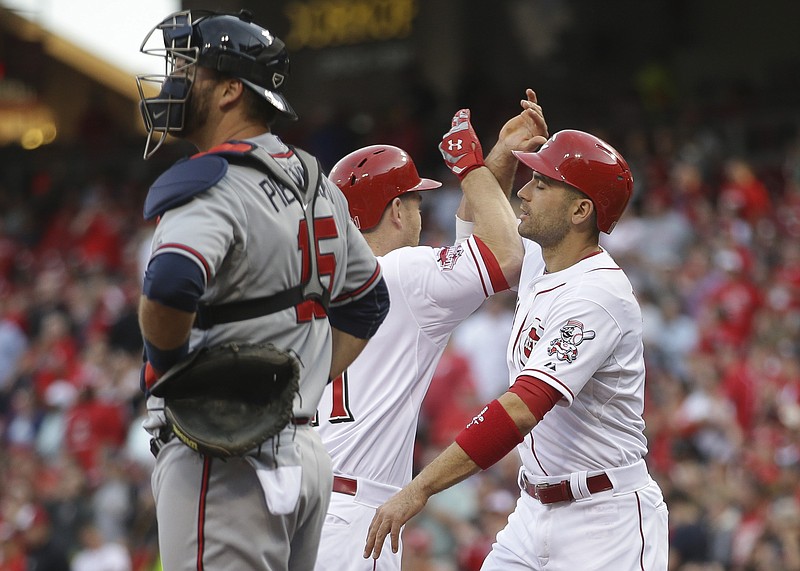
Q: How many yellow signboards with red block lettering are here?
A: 0